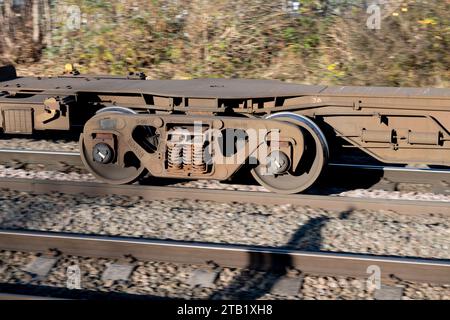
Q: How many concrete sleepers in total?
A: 5